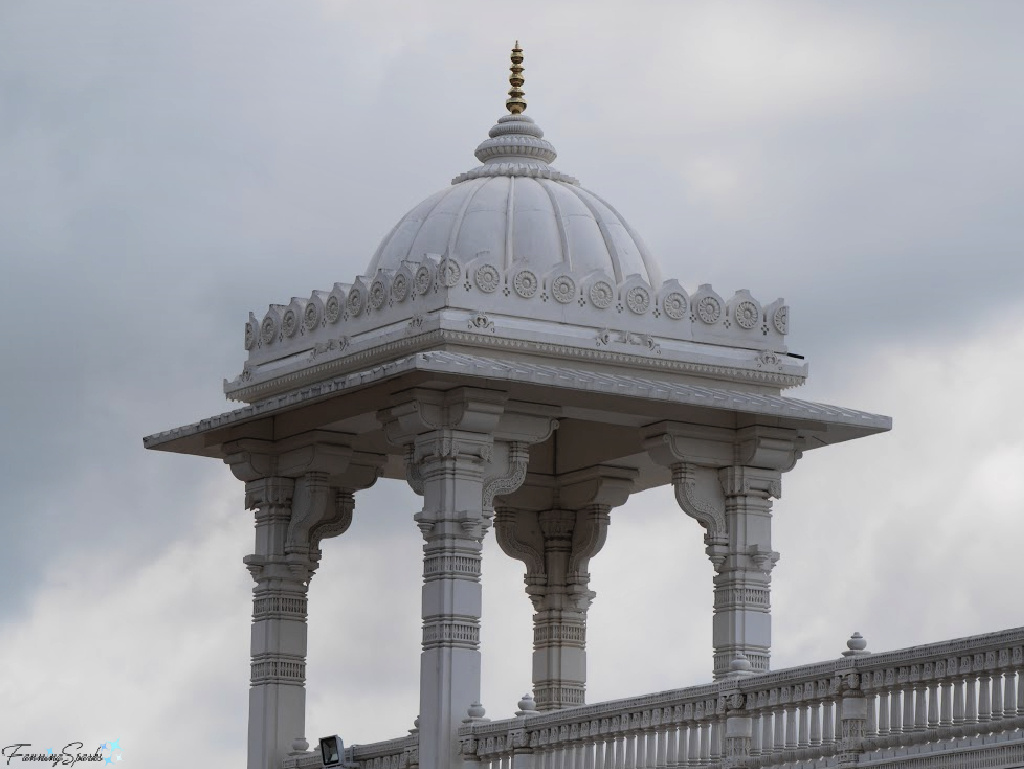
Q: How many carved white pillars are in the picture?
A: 4